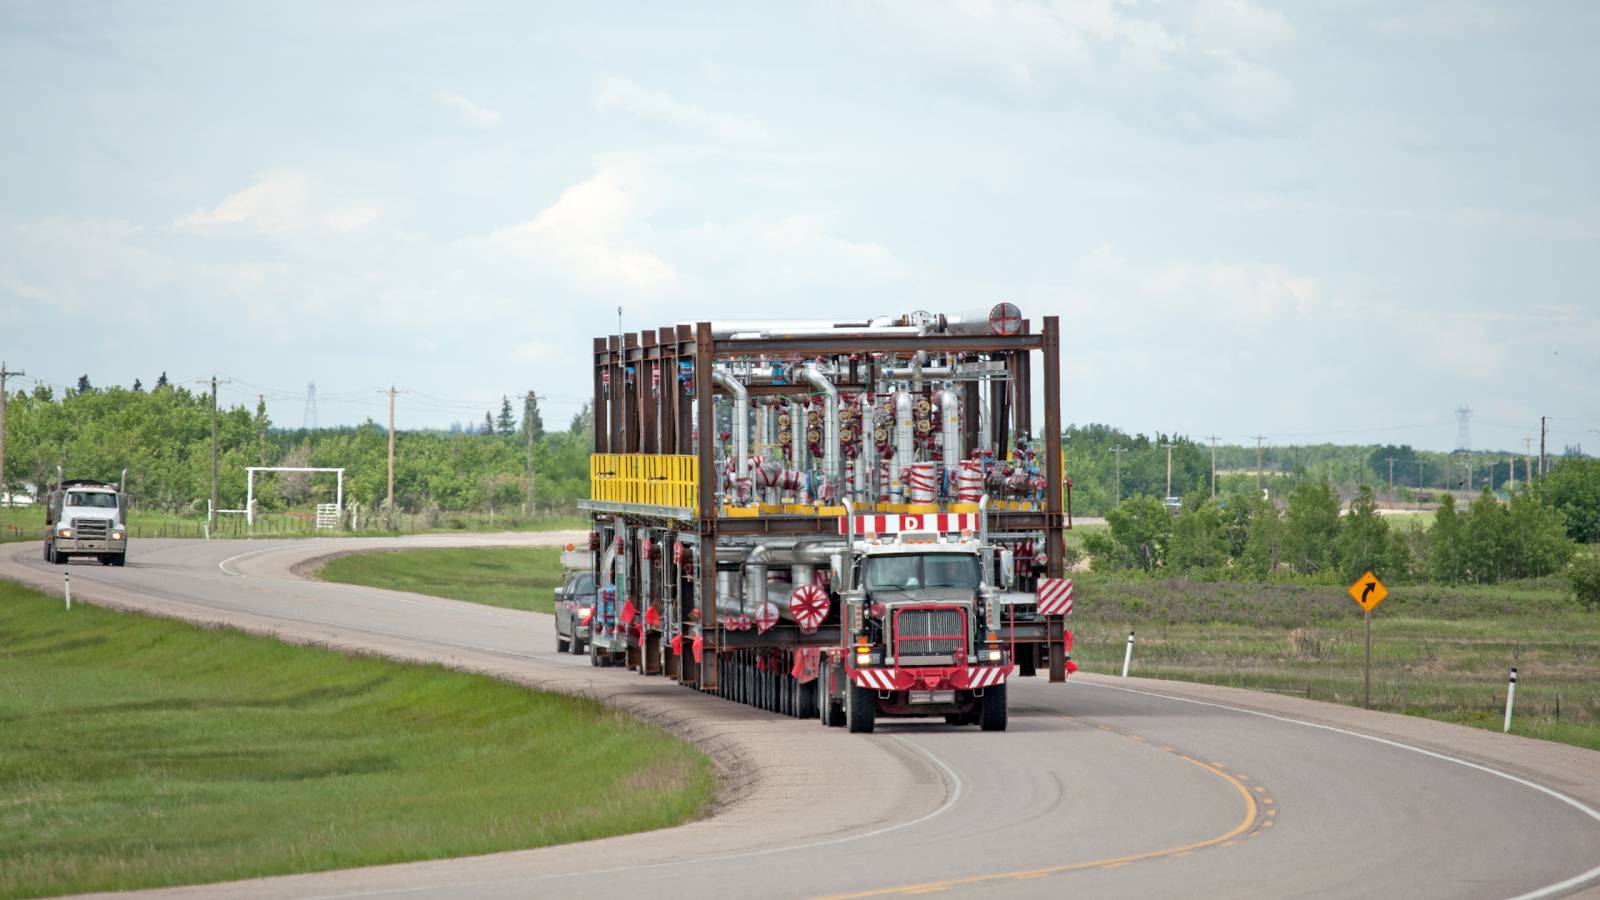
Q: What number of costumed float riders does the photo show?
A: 0